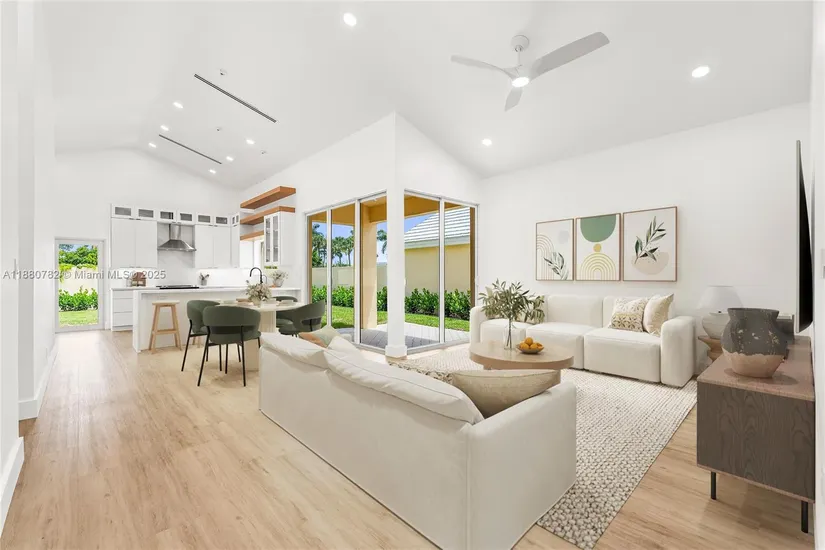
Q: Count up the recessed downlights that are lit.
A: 9